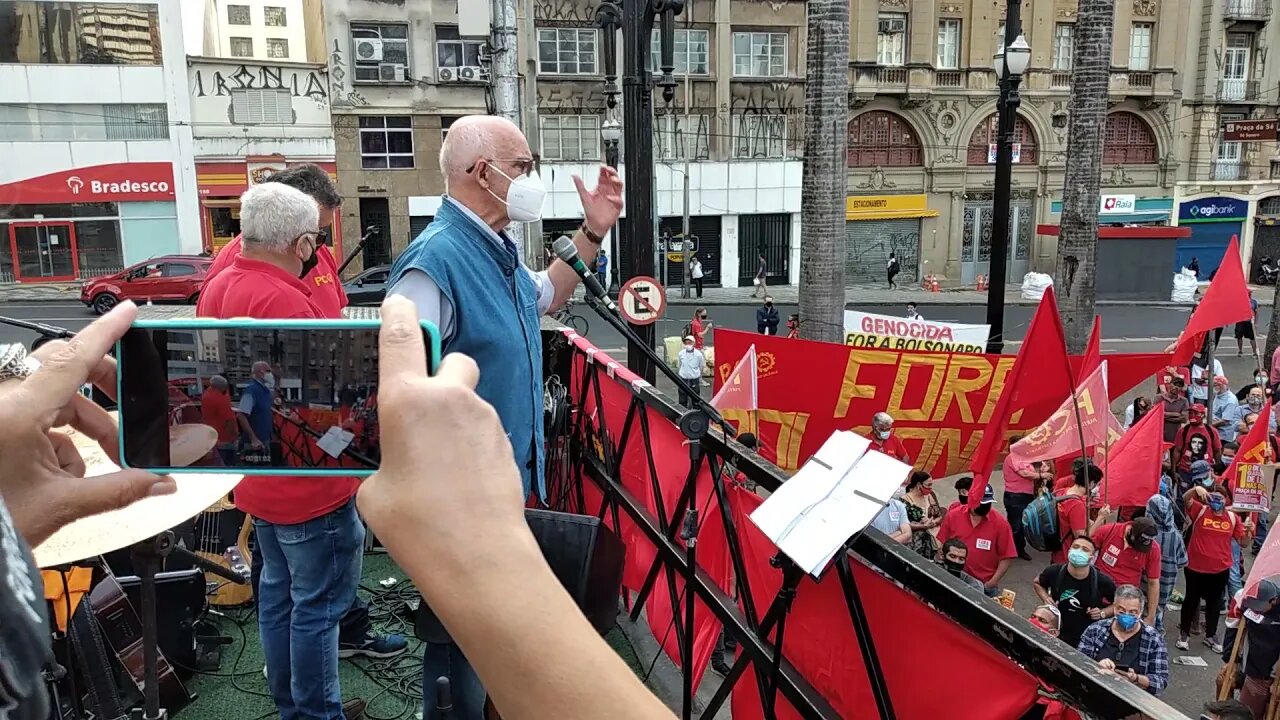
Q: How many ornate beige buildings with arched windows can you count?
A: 1